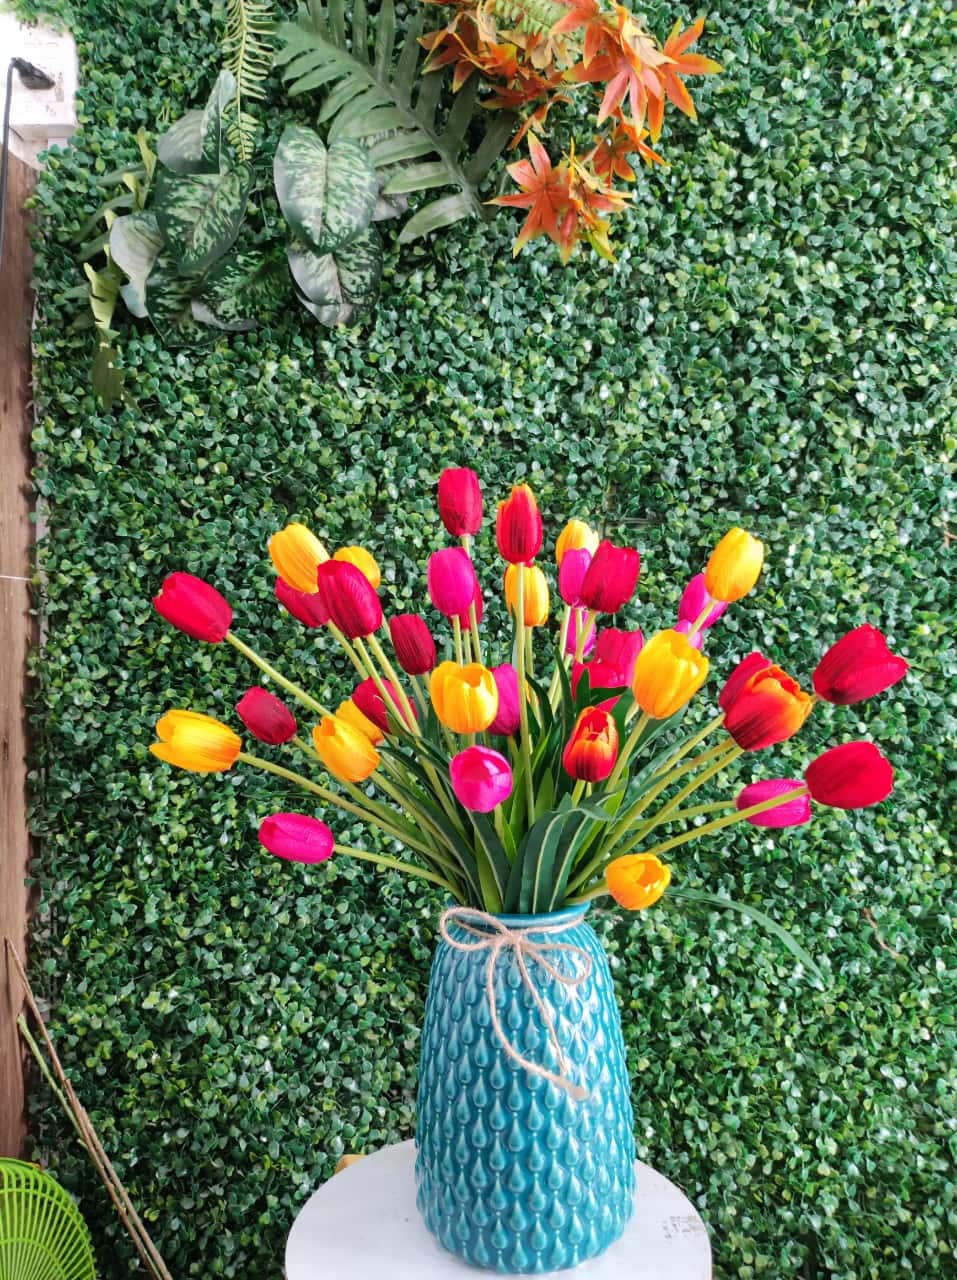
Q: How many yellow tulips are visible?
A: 11